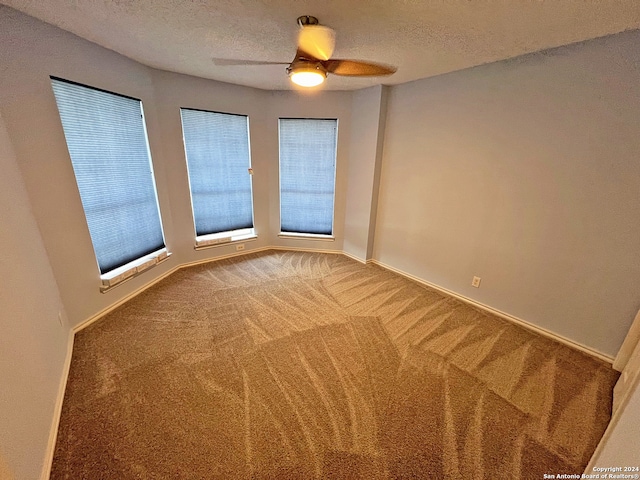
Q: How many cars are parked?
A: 0